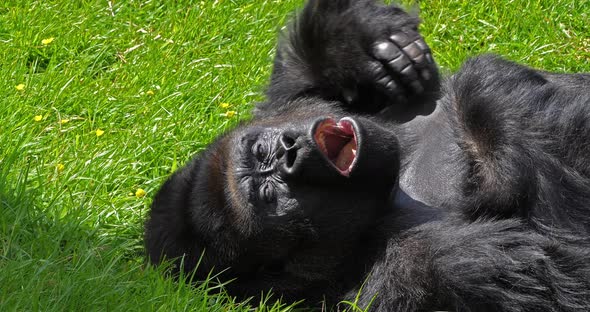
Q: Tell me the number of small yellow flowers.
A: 10